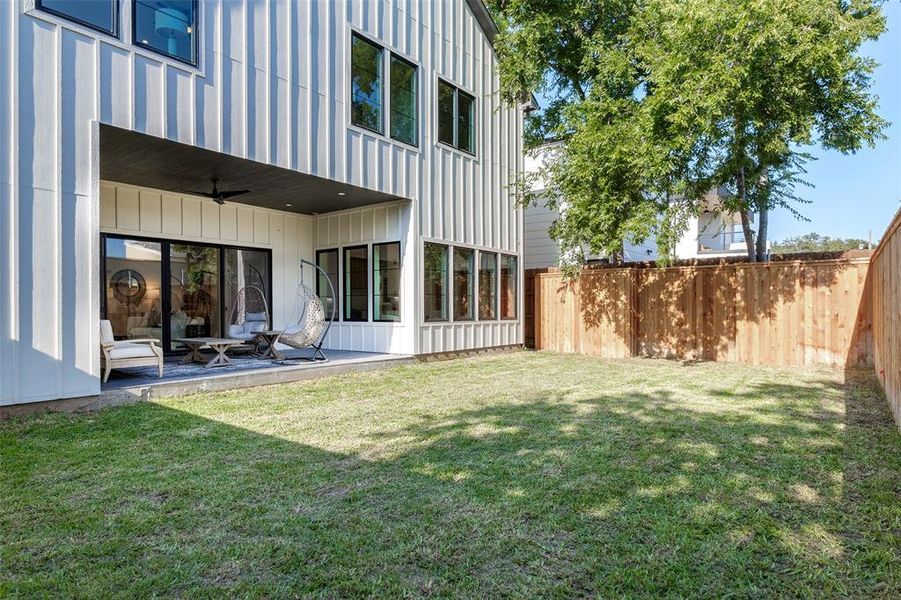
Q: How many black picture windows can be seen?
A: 13